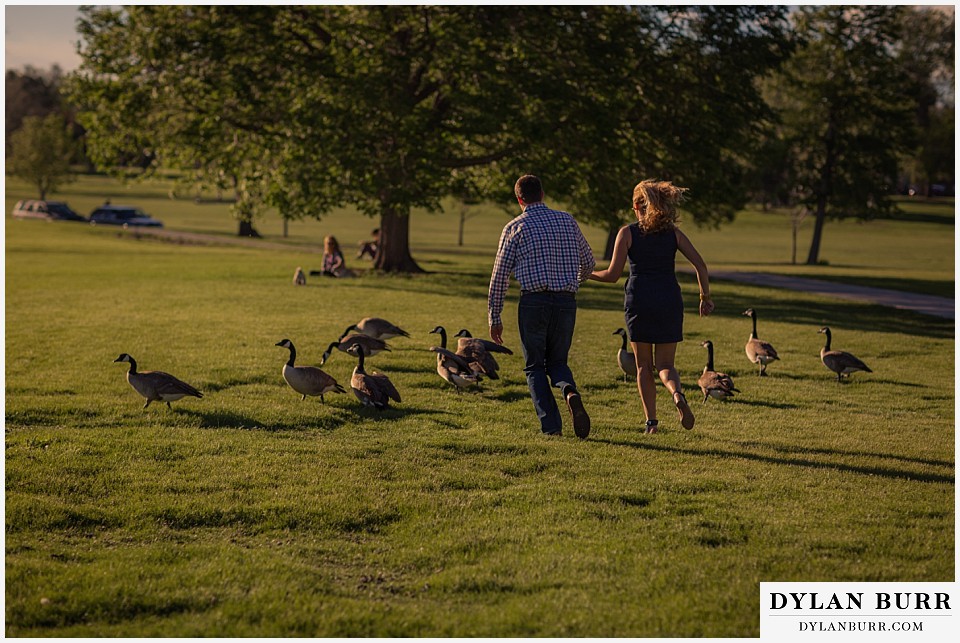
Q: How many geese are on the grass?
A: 11